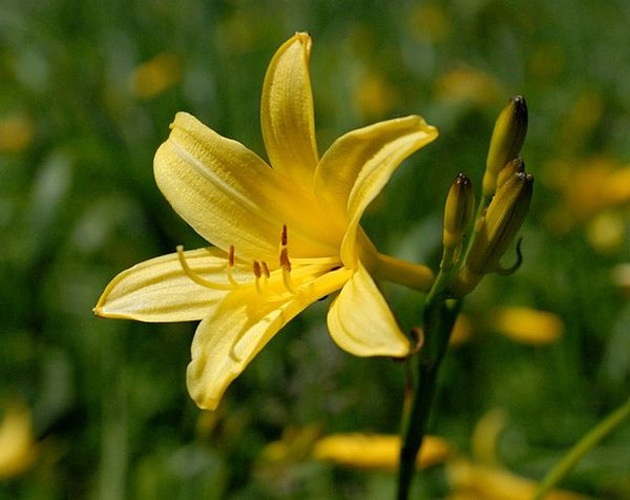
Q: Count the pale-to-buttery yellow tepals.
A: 6